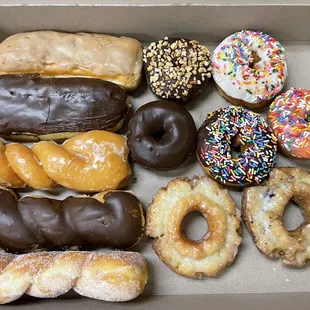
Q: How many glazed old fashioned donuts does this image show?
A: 2